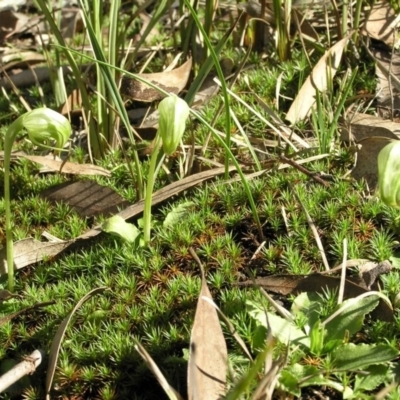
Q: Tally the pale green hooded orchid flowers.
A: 3